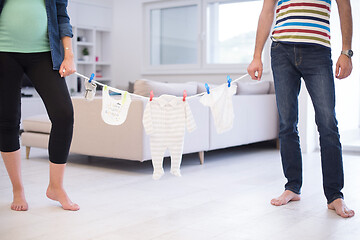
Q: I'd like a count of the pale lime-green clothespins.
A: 2